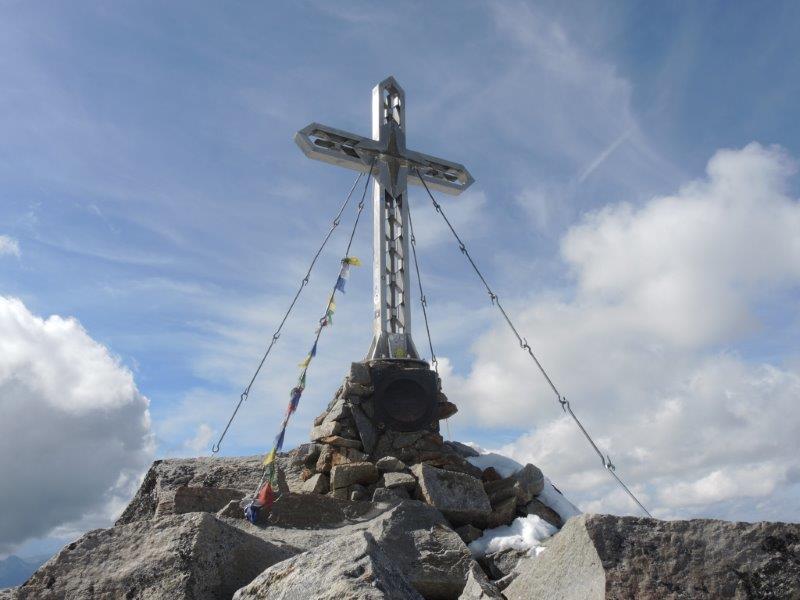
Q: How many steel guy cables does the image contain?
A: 4